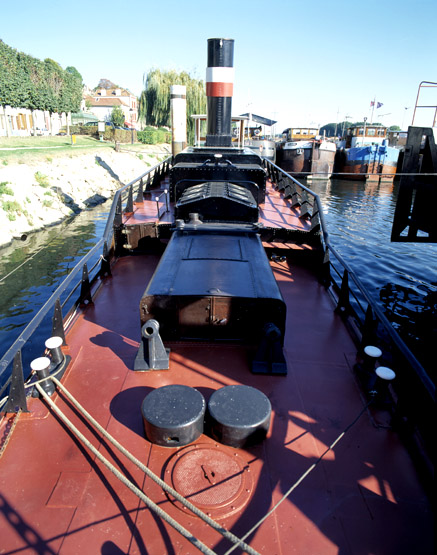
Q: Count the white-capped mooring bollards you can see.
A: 4